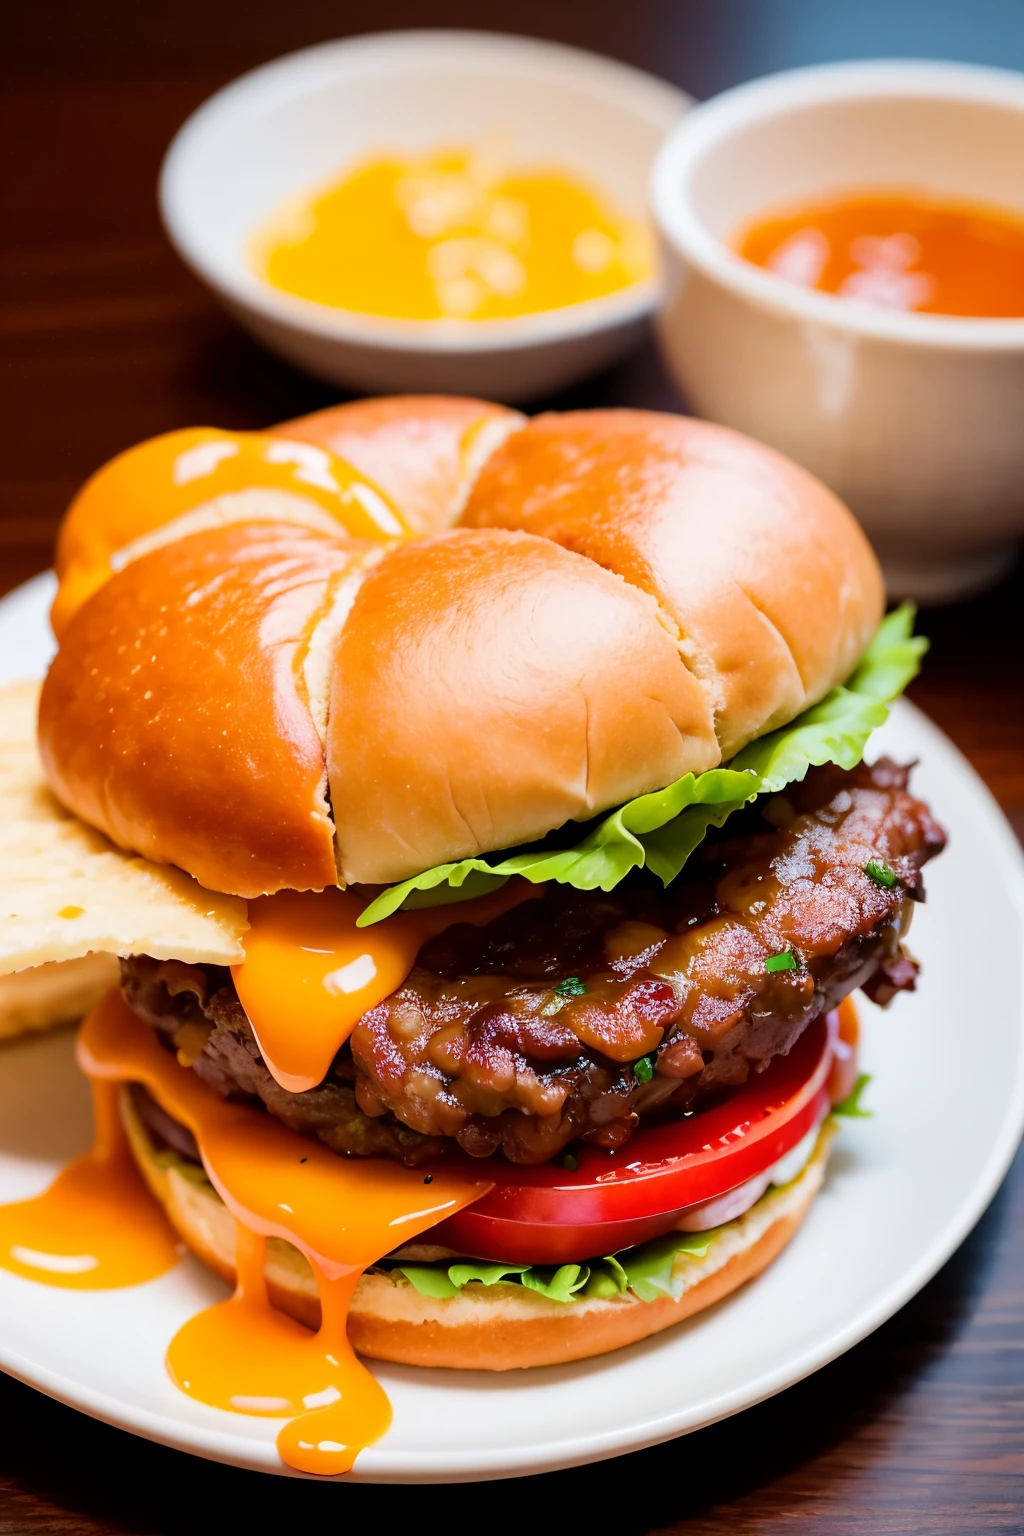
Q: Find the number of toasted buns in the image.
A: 2